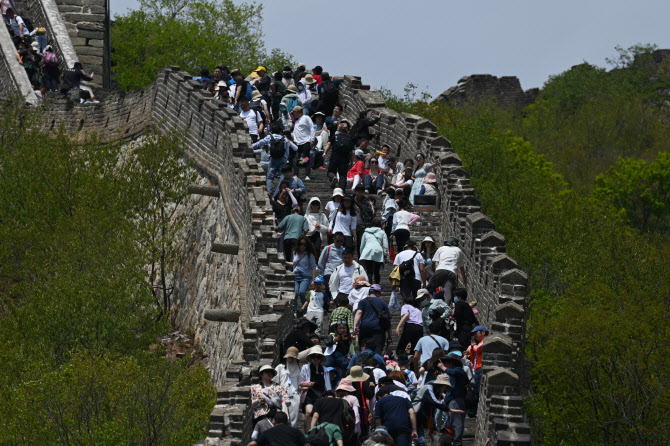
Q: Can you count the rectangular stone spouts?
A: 3